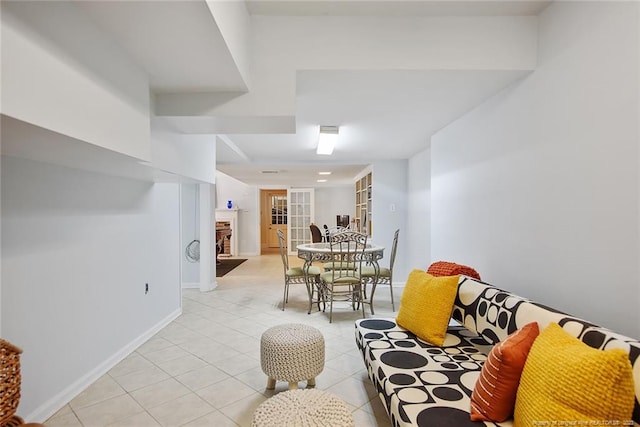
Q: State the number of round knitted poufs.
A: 2